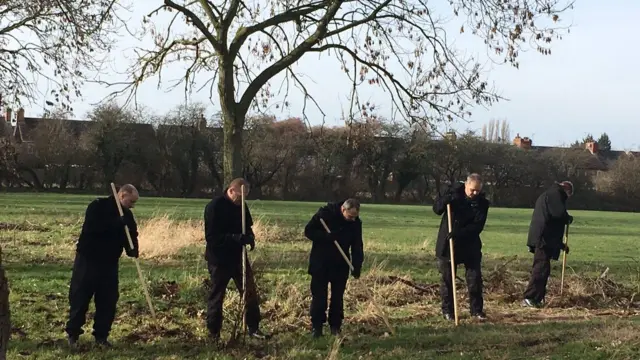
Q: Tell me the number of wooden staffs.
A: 5